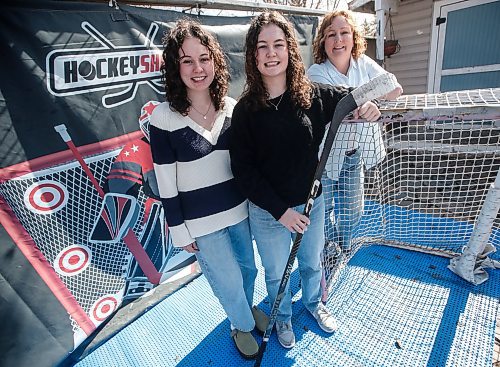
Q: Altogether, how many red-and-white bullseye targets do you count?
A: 3